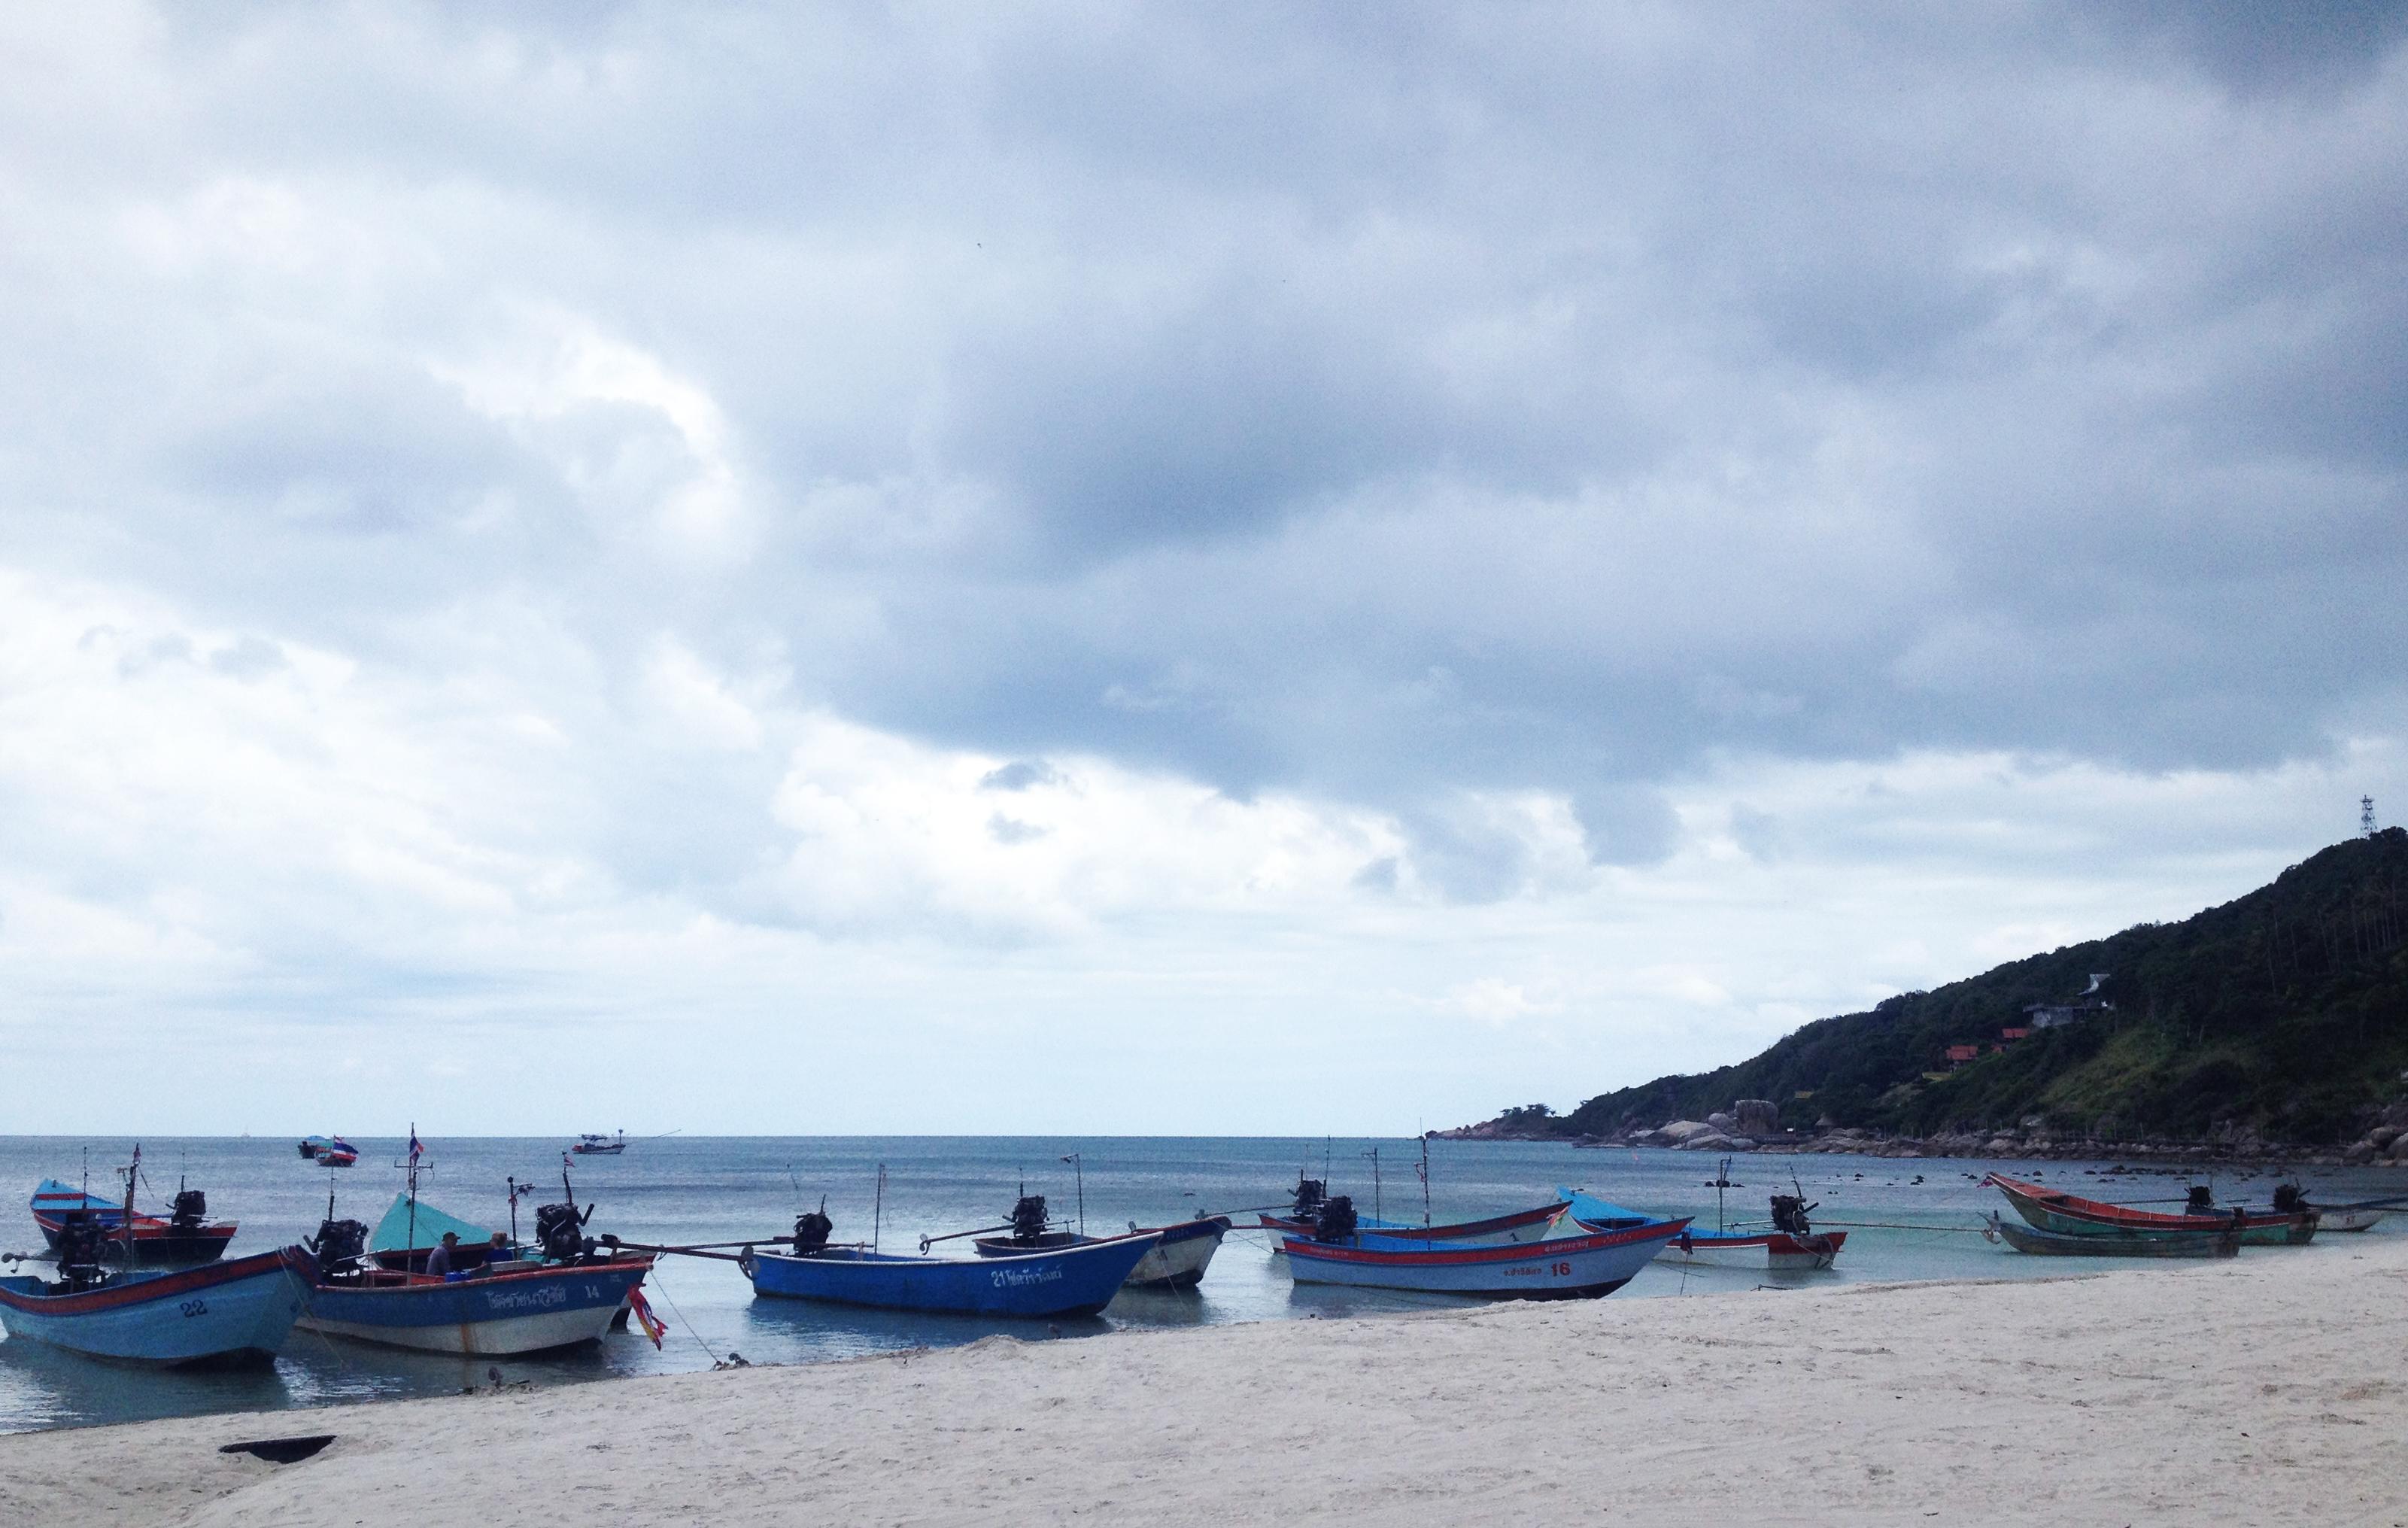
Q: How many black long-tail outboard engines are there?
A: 11